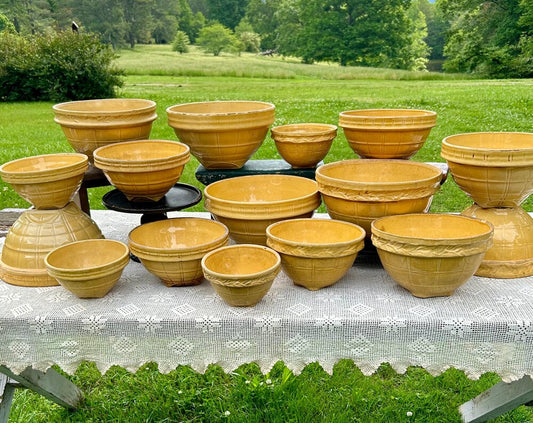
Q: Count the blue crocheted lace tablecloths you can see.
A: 0